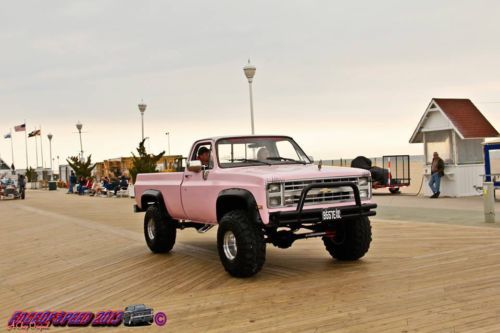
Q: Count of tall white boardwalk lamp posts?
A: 4